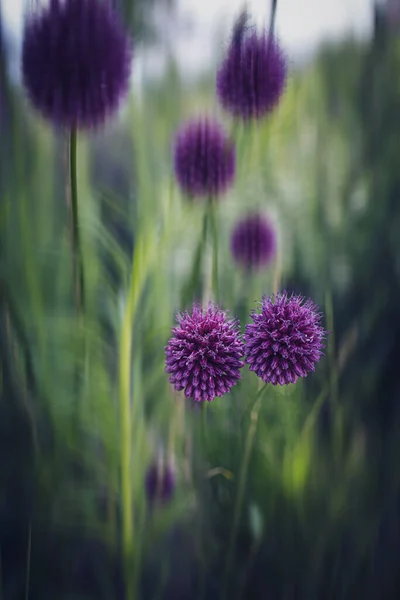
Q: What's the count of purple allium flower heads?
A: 7